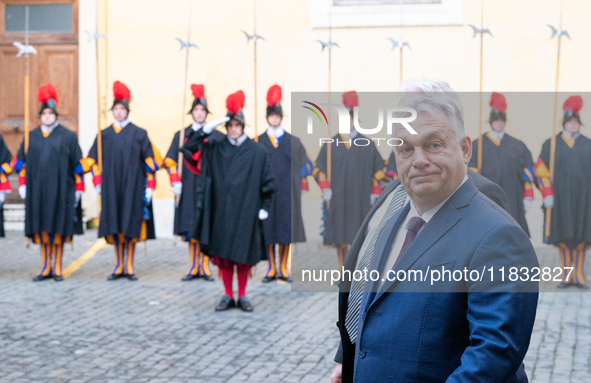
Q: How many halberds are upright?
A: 8